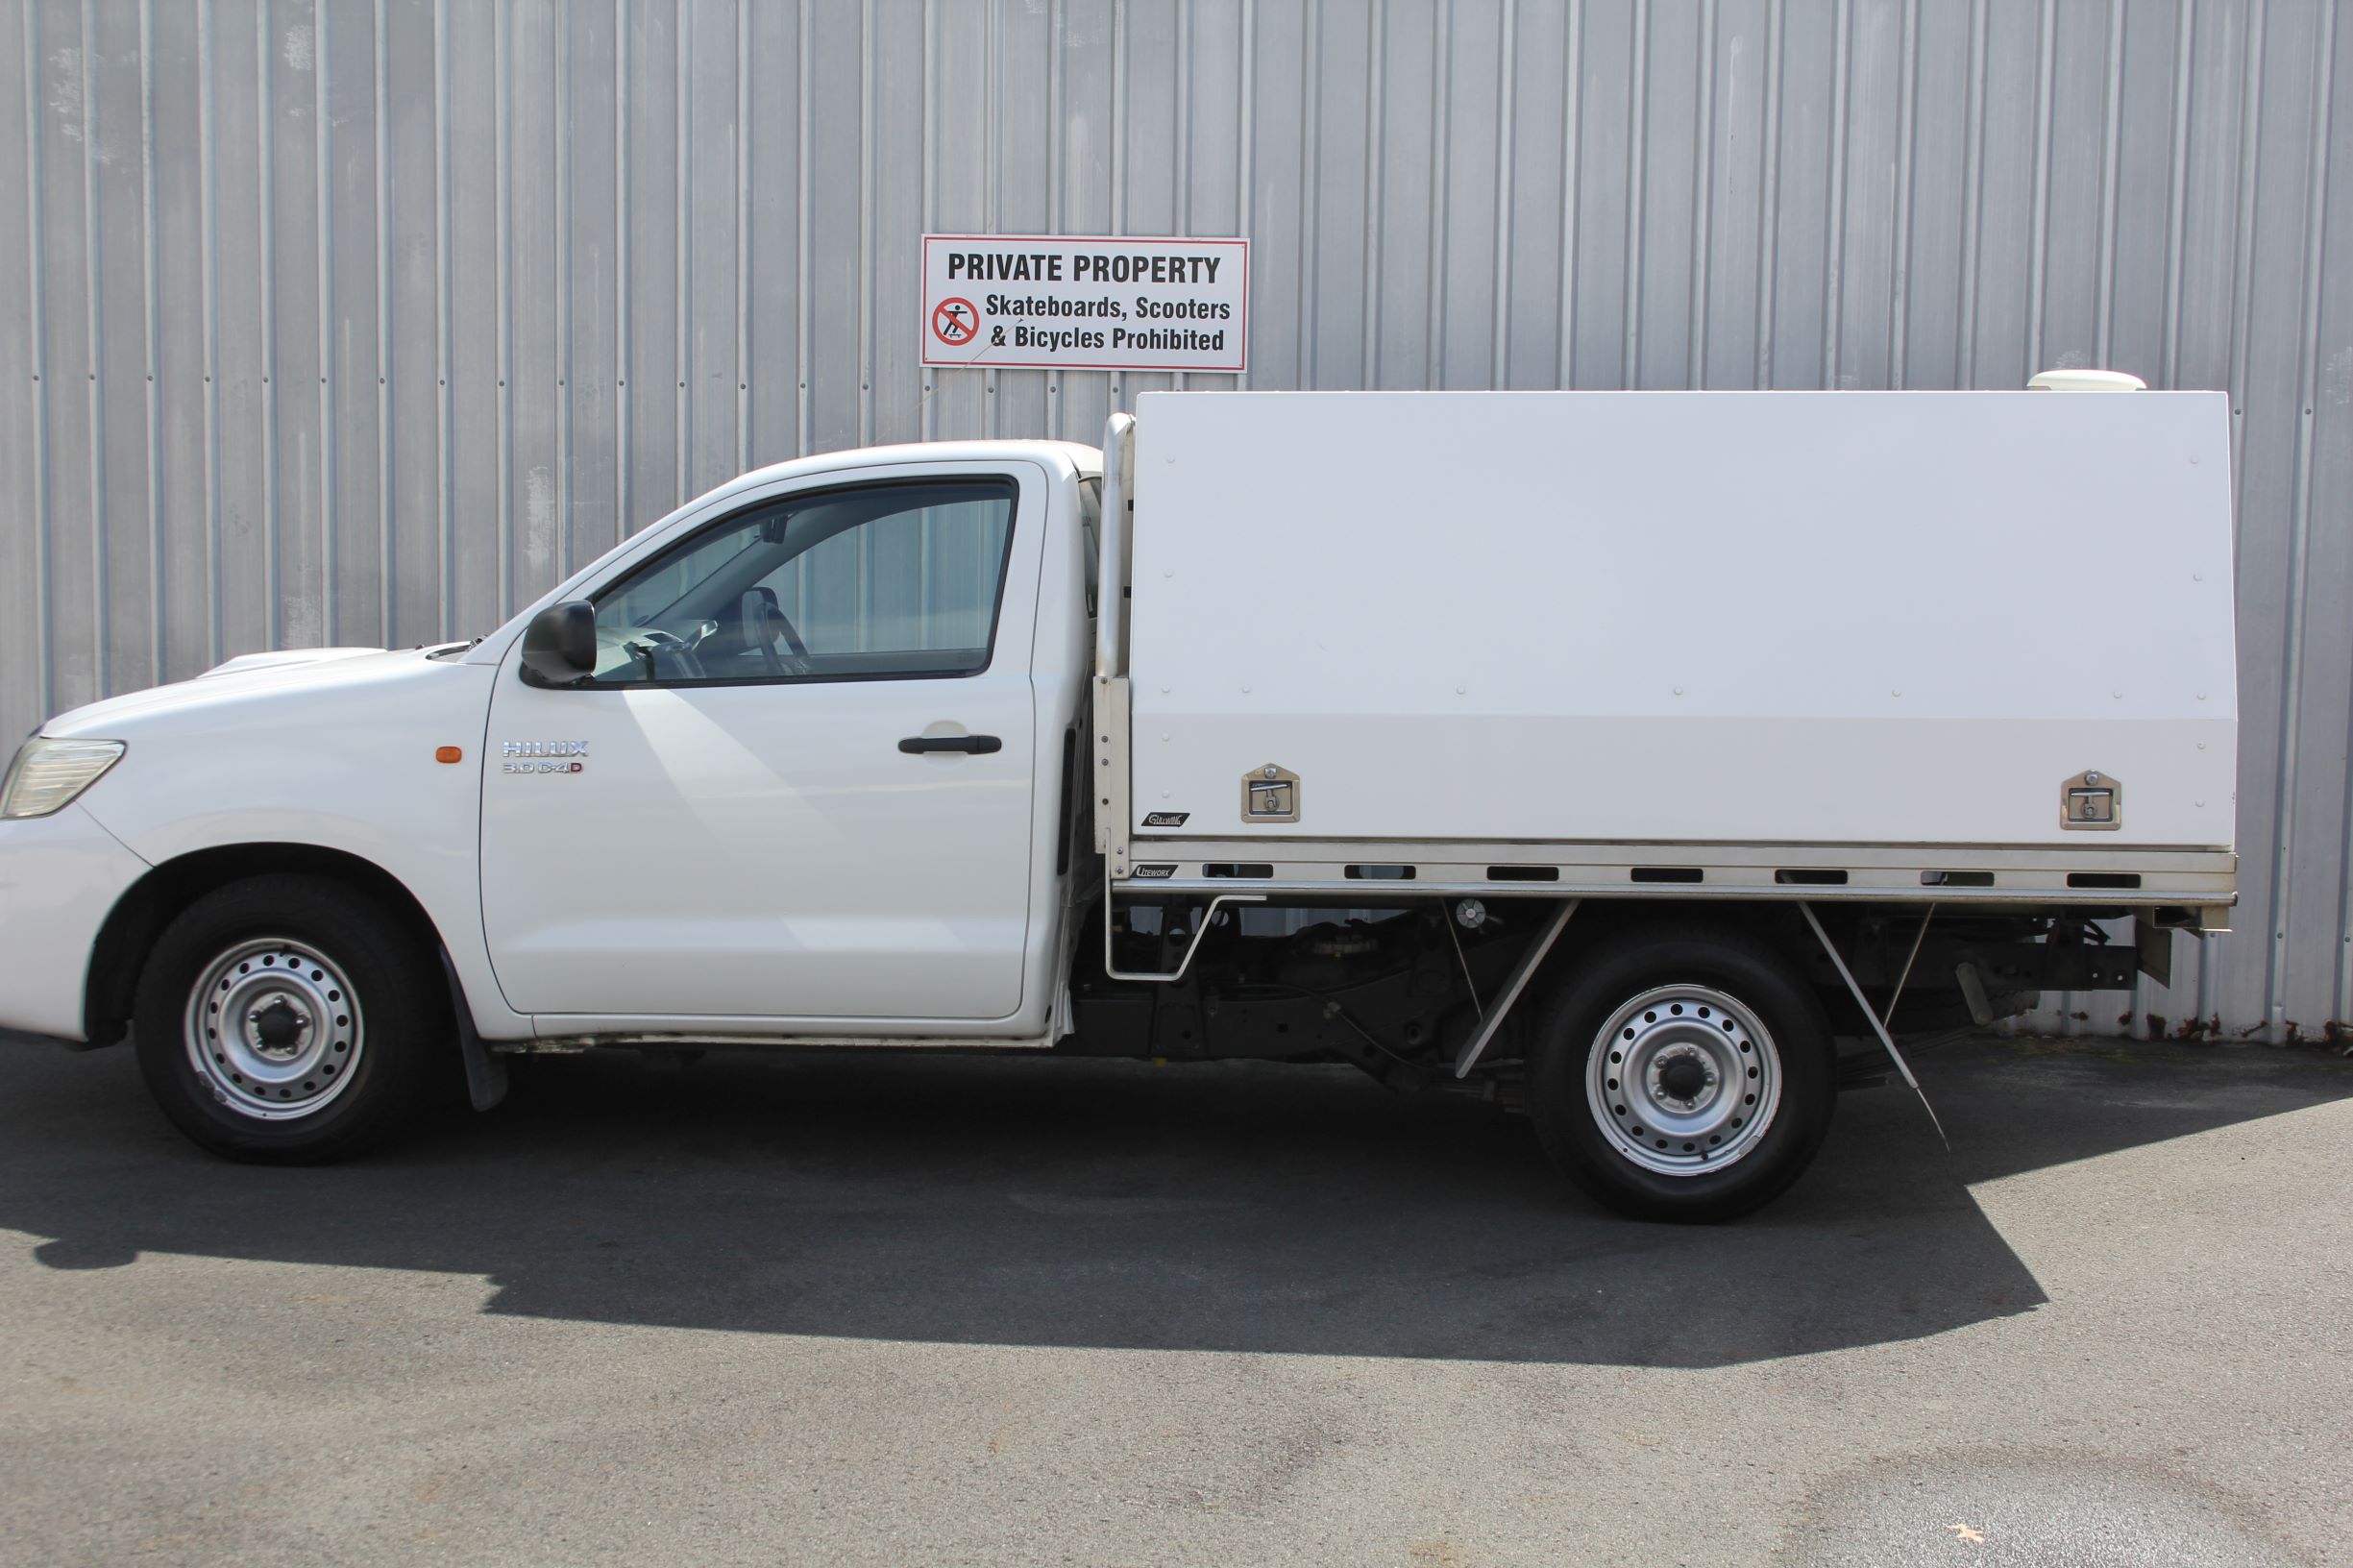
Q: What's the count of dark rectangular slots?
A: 7